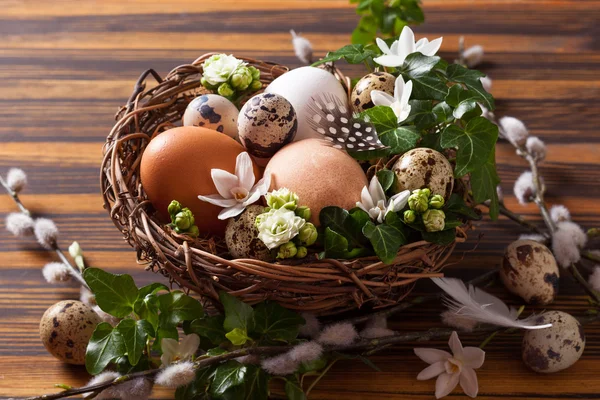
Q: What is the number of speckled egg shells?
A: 8